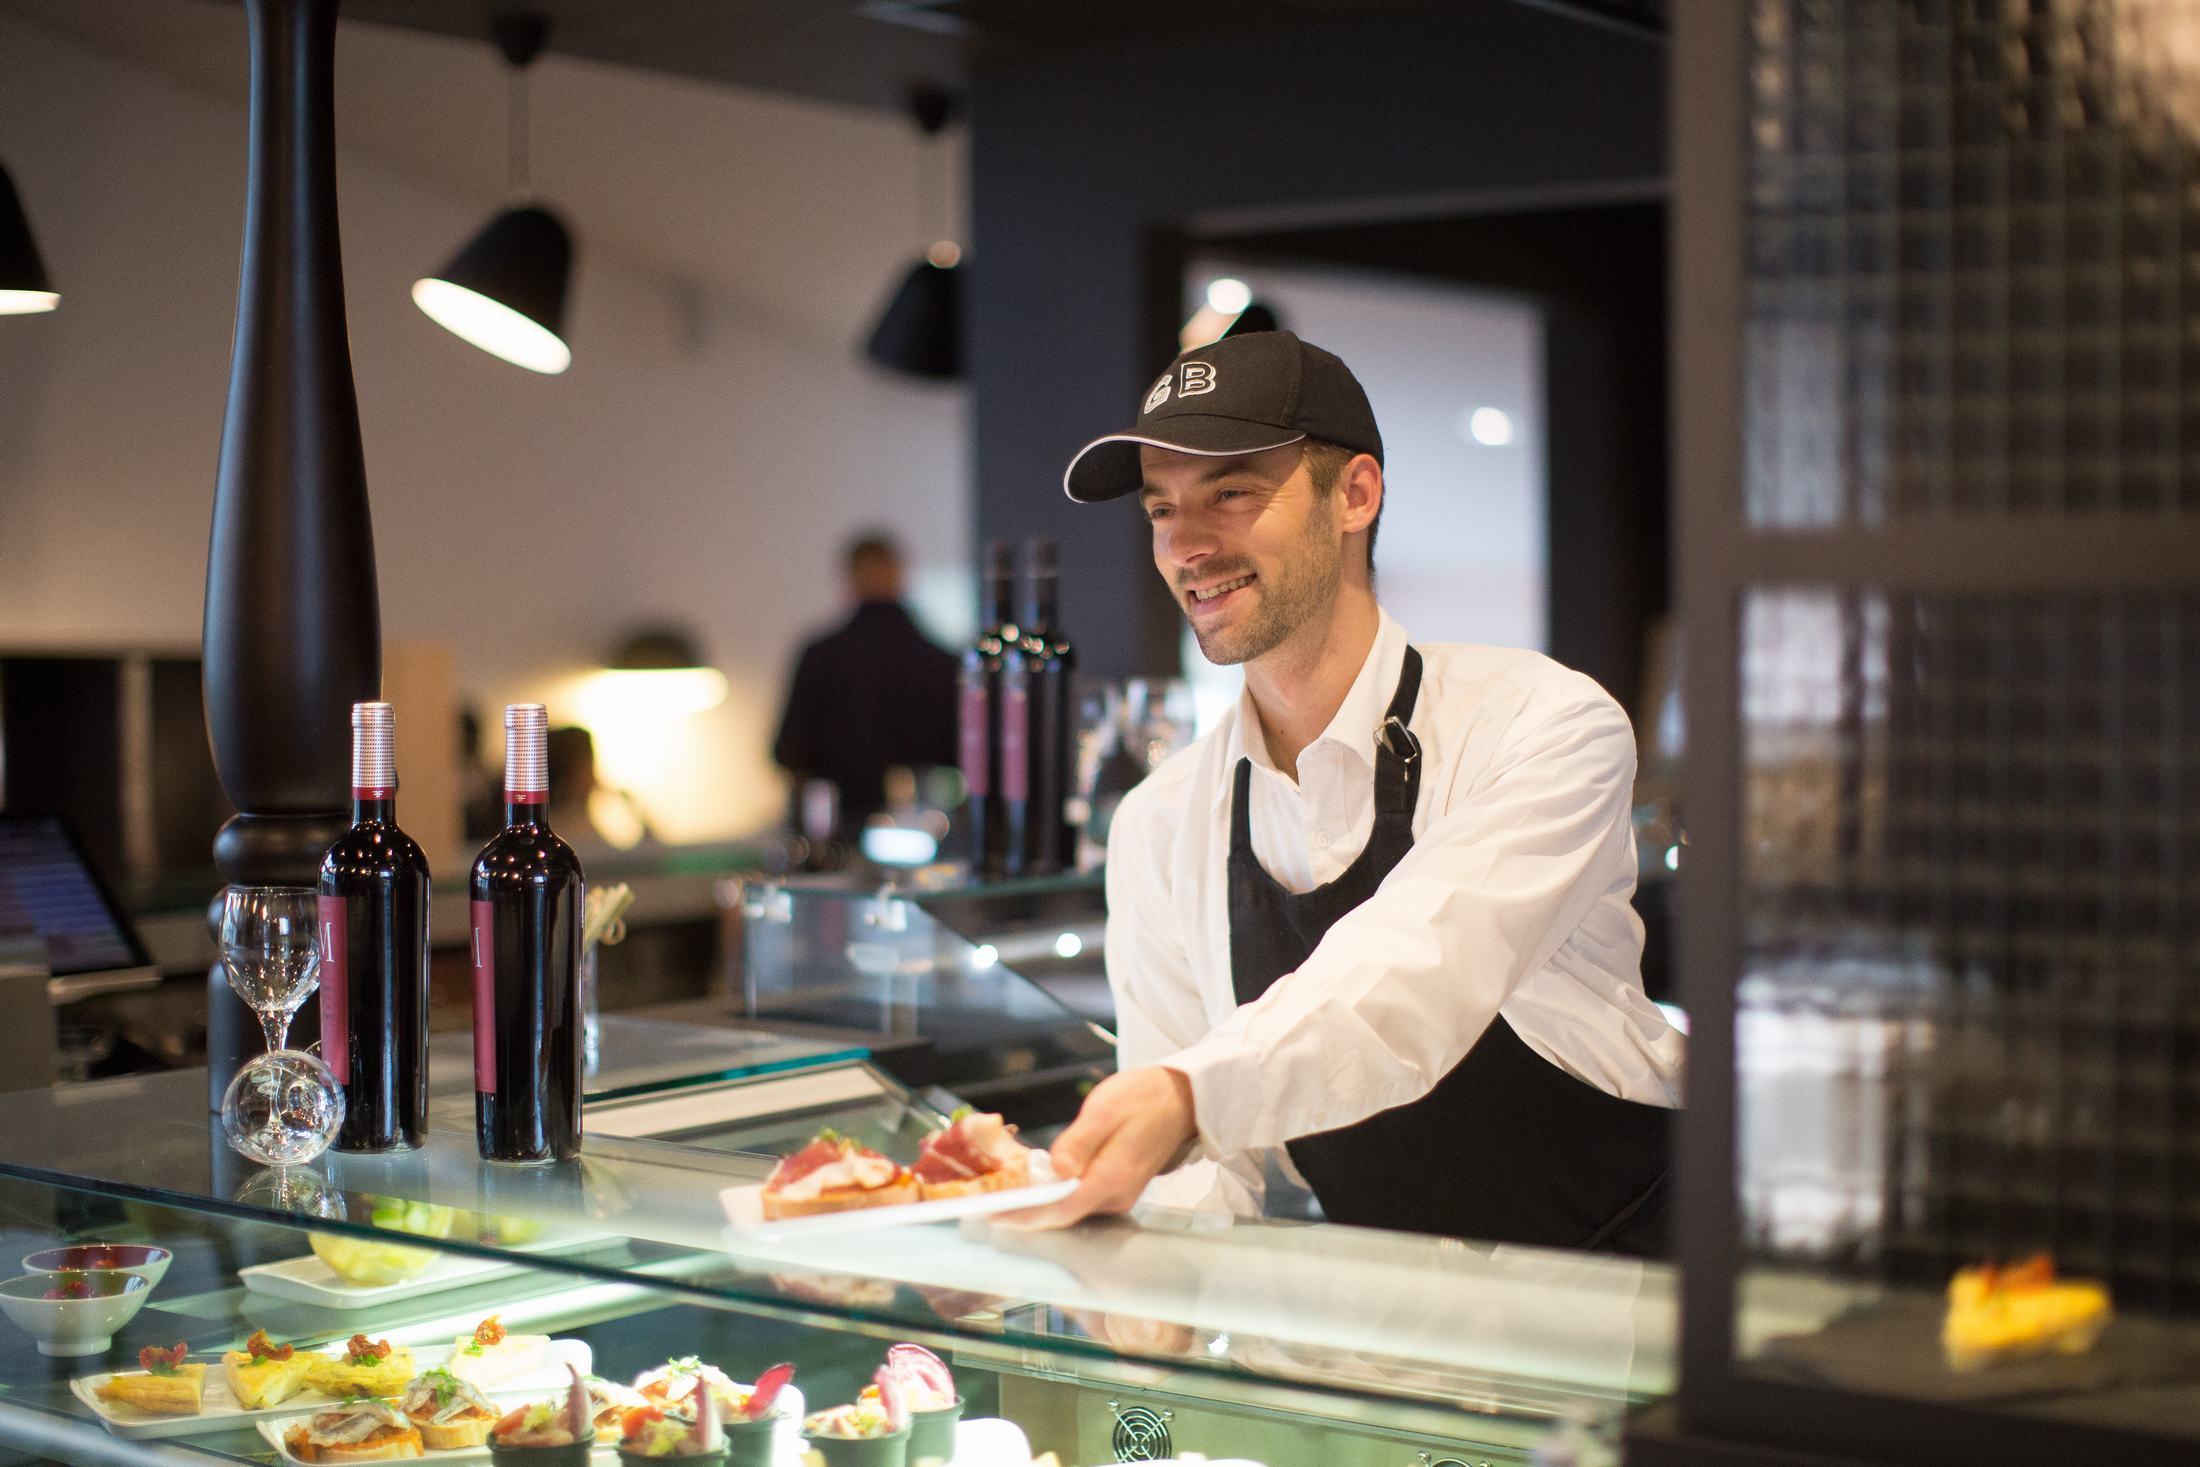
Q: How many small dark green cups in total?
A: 5